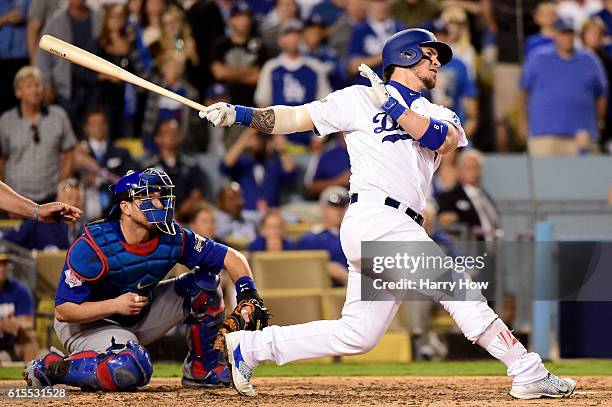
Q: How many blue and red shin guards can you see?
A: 2